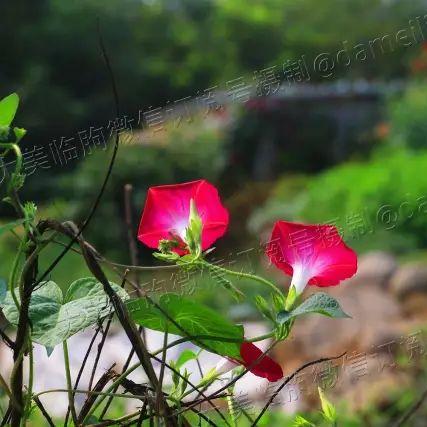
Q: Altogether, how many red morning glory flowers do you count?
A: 3